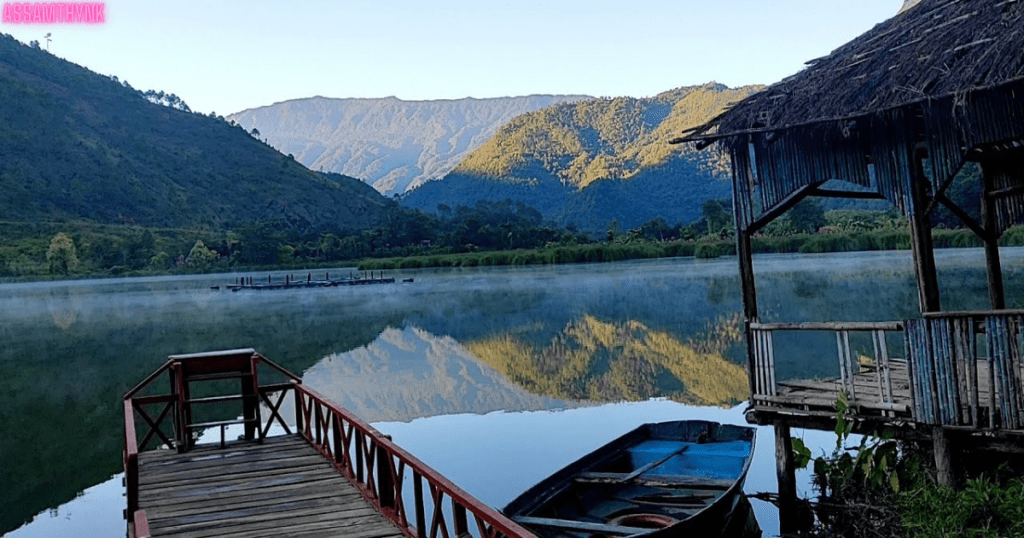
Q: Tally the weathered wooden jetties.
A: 1